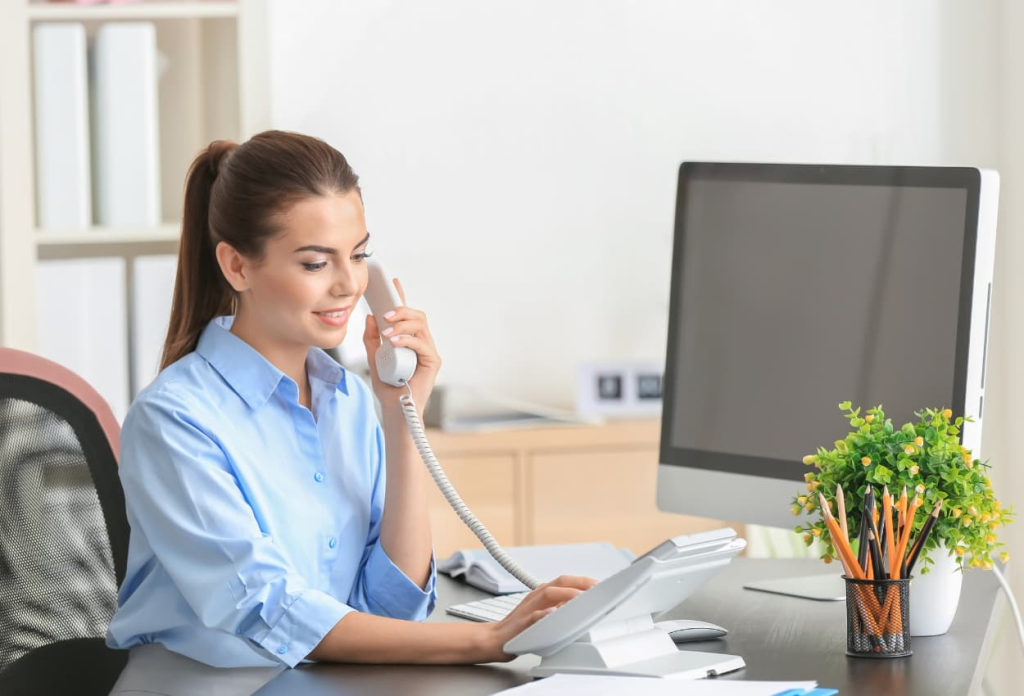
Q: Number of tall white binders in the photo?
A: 4